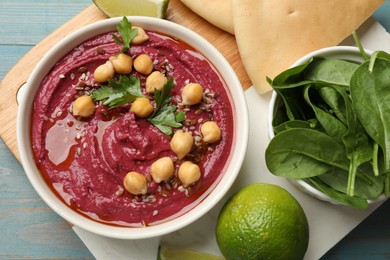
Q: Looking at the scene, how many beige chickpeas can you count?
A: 13